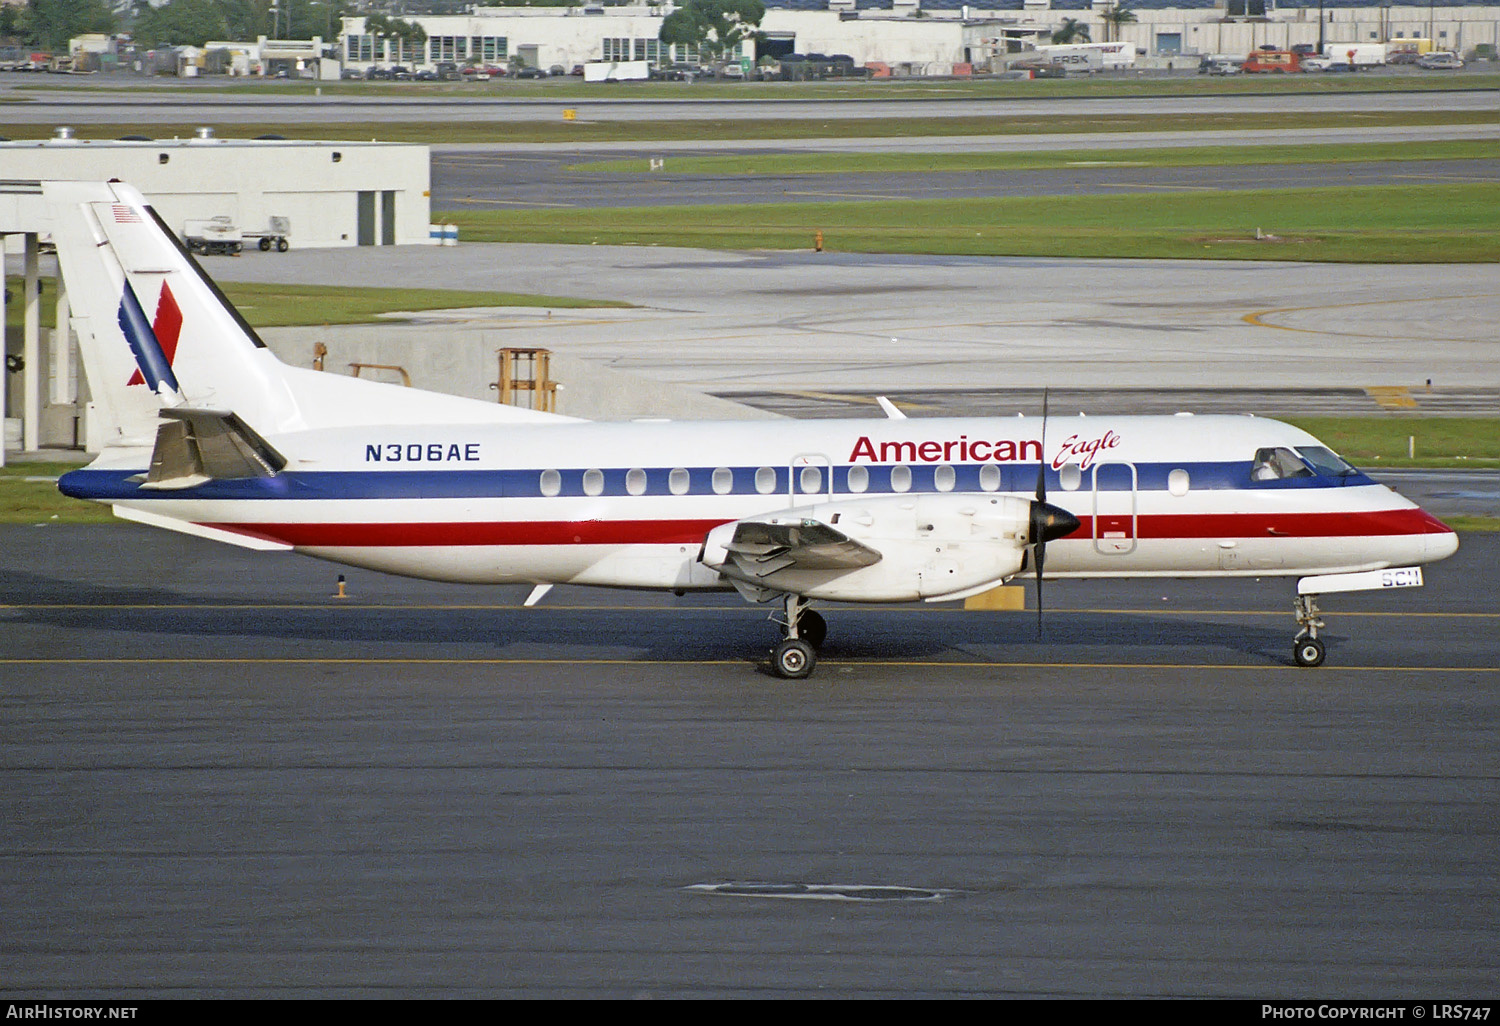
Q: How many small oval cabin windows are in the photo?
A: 13